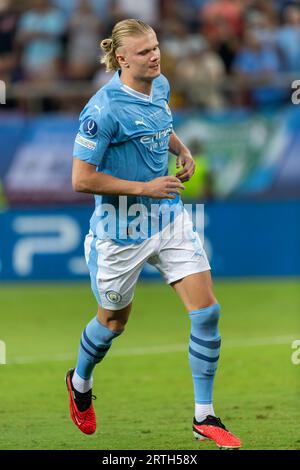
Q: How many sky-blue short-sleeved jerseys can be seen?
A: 1